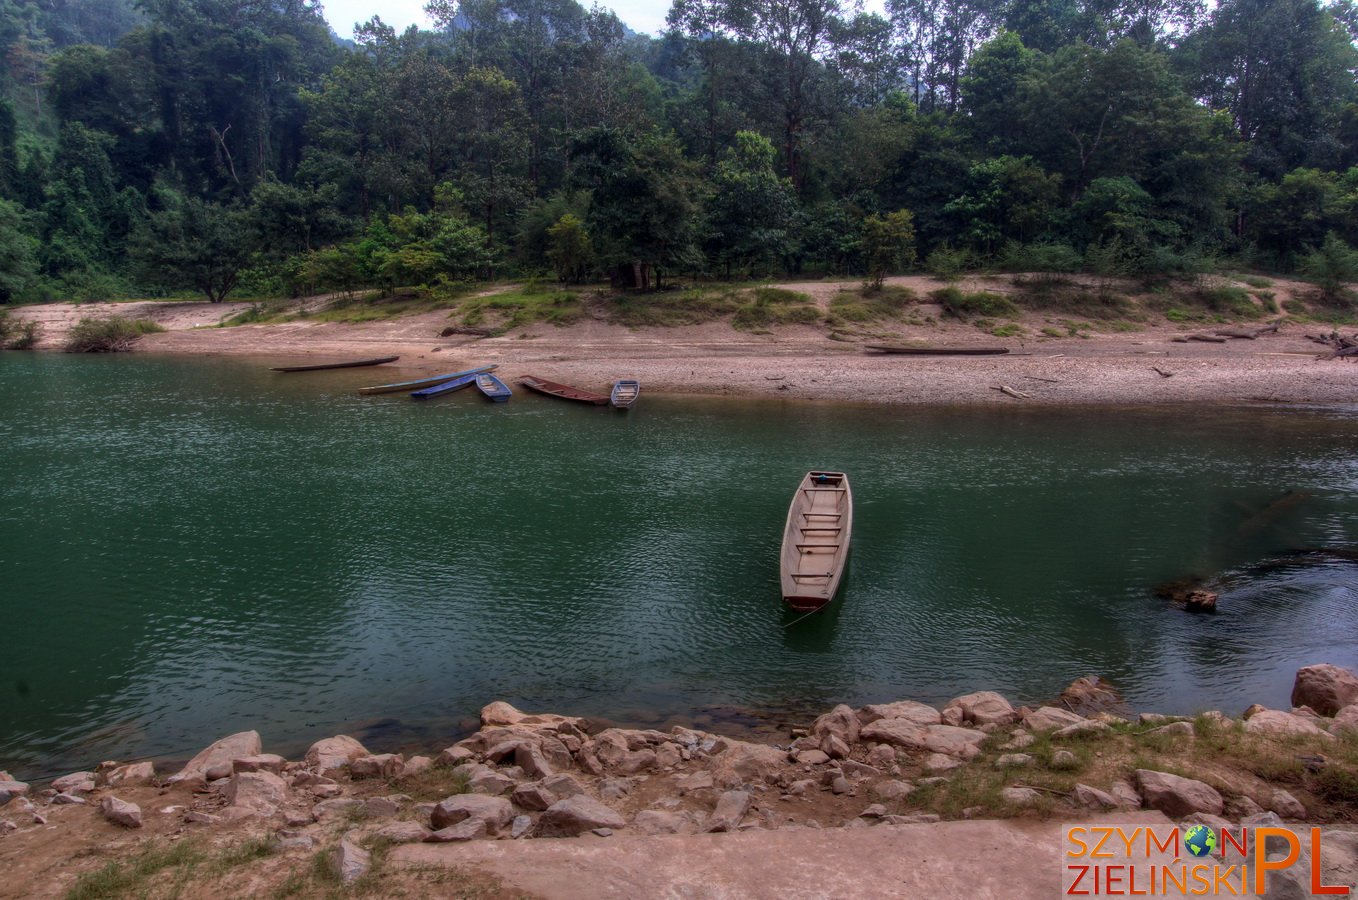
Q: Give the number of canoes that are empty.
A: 8